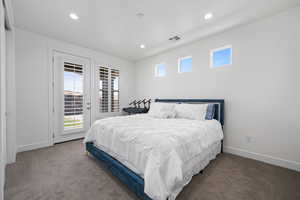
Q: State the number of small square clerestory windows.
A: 3